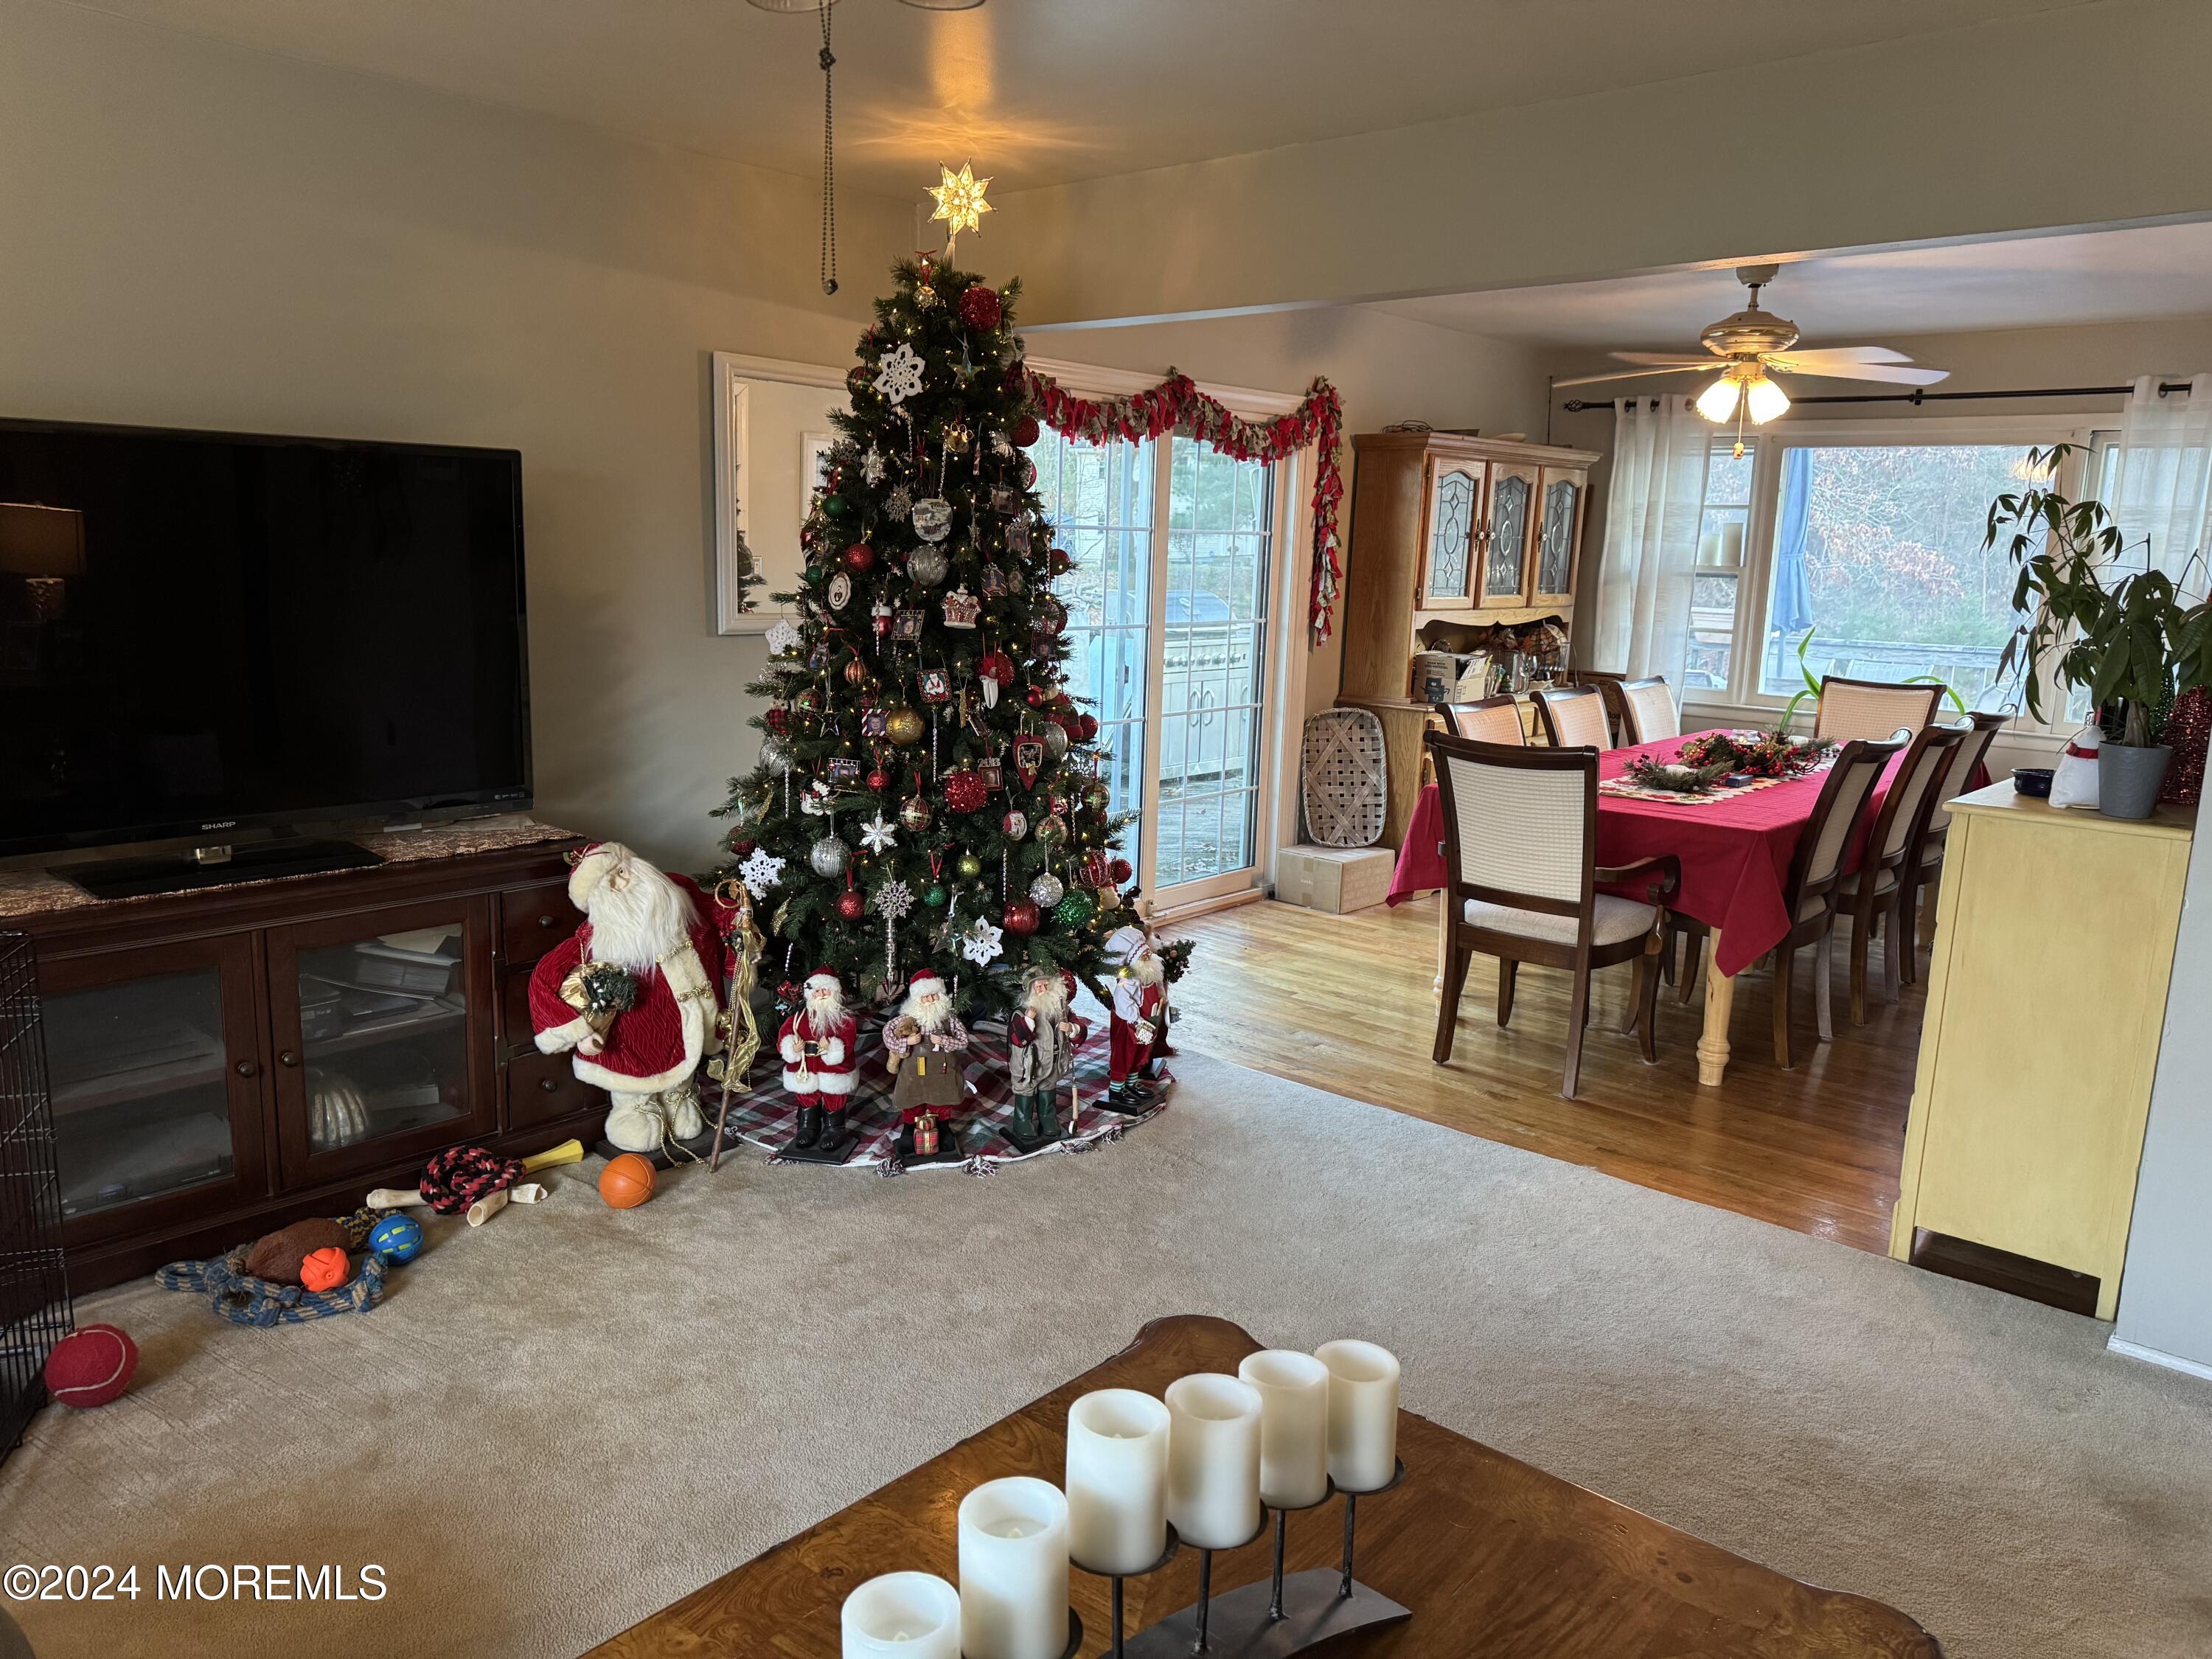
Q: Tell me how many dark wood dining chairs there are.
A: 8